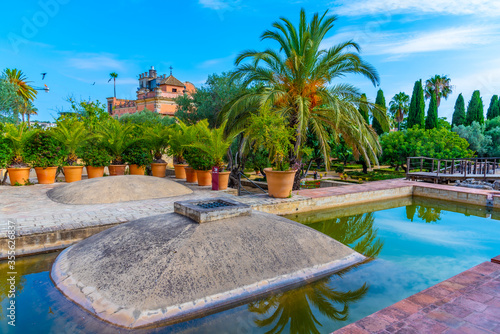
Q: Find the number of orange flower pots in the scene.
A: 12